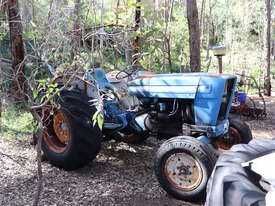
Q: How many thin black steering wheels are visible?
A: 1